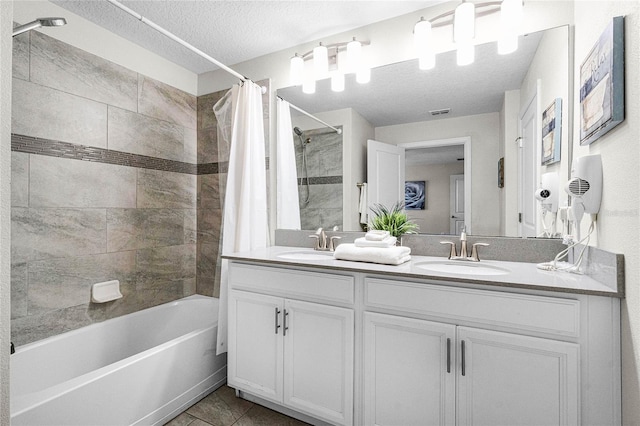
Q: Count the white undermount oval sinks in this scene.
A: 2